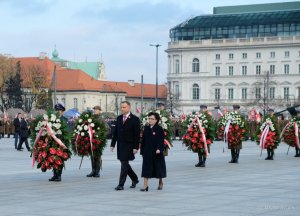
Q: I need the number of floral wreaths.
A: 7